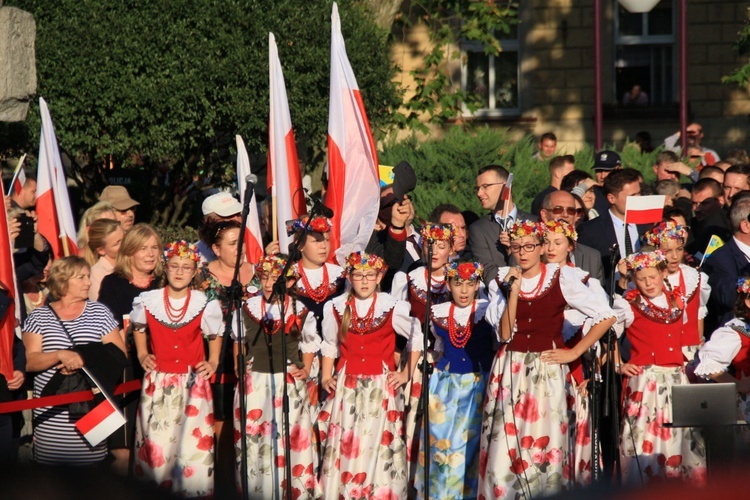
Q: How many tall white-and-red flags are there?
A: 4